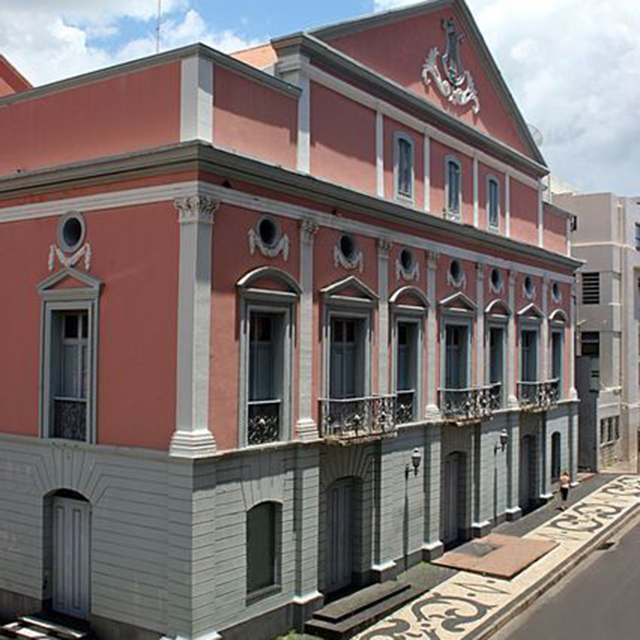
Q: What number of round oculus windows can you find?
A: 8